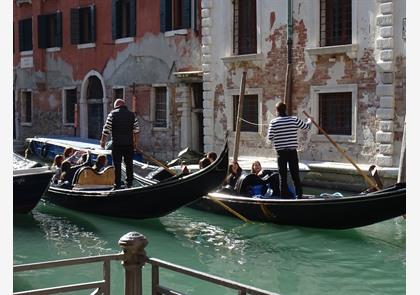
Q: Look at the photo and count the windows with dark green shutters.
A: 5